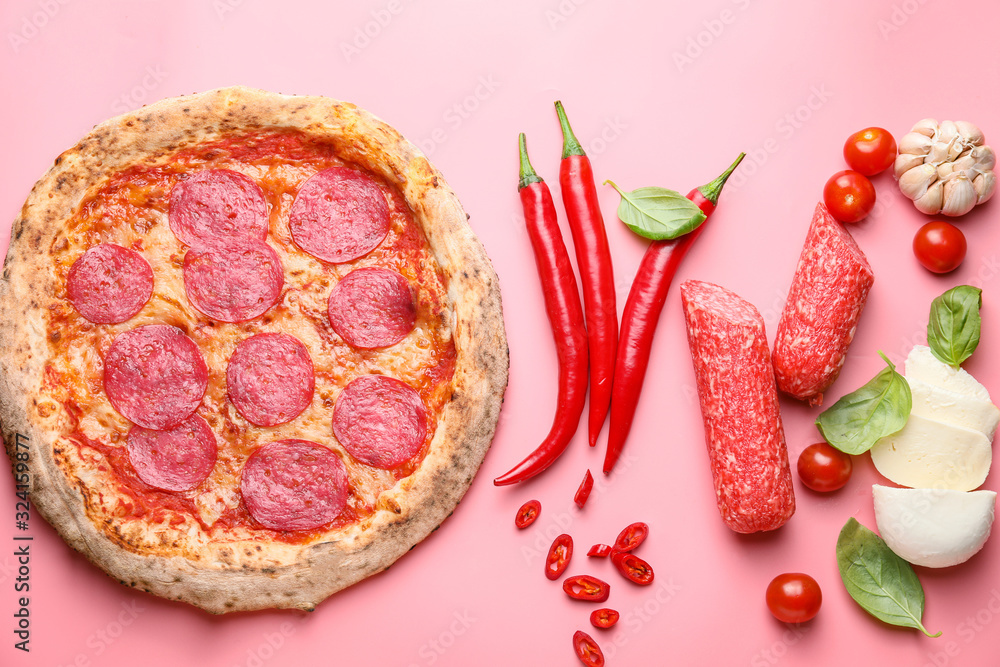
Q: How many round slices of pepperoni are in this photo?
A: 10